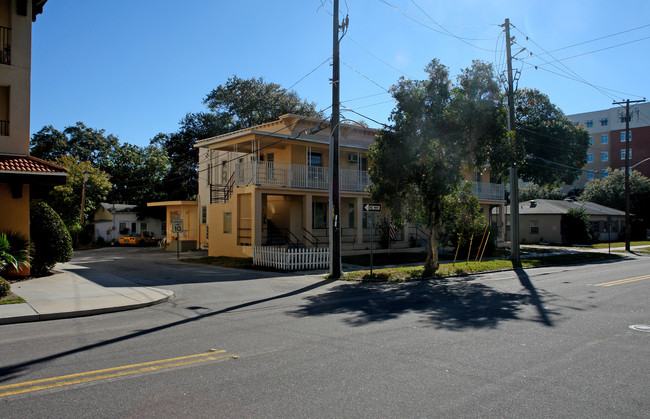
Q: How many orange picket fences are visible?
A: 0